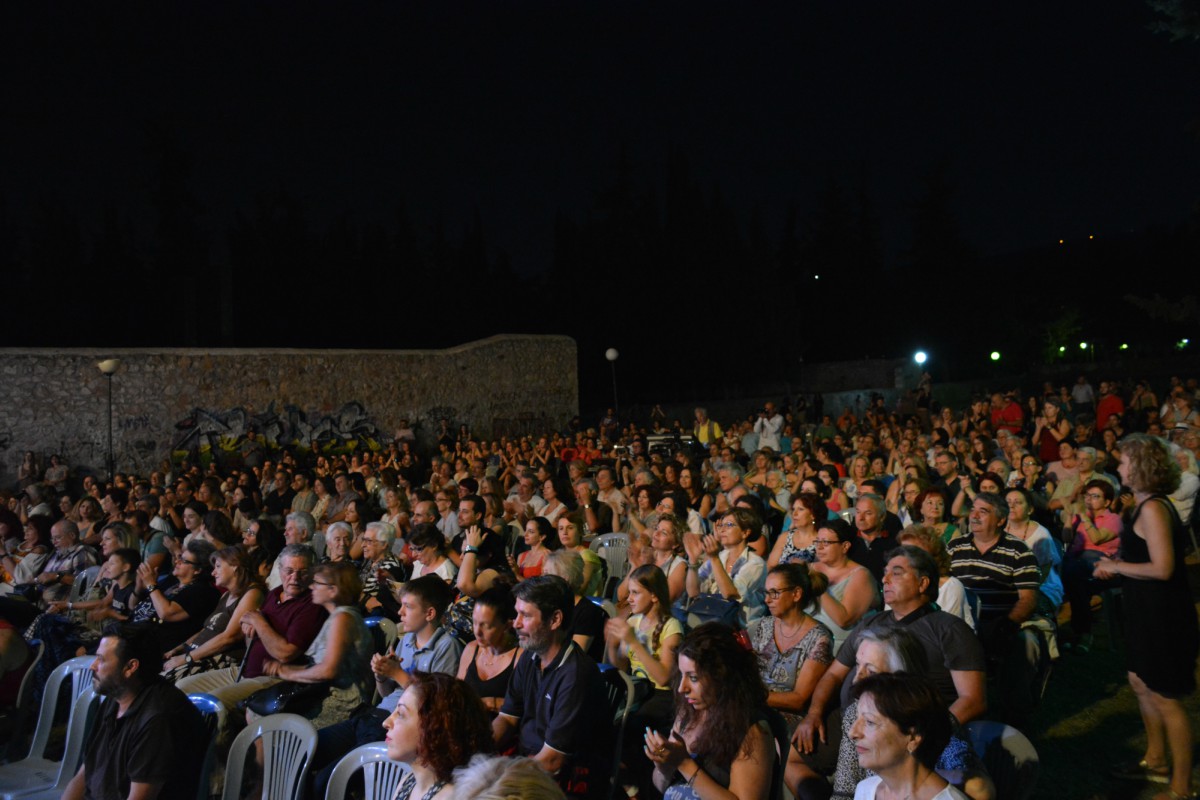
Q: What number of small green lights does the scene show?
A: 5